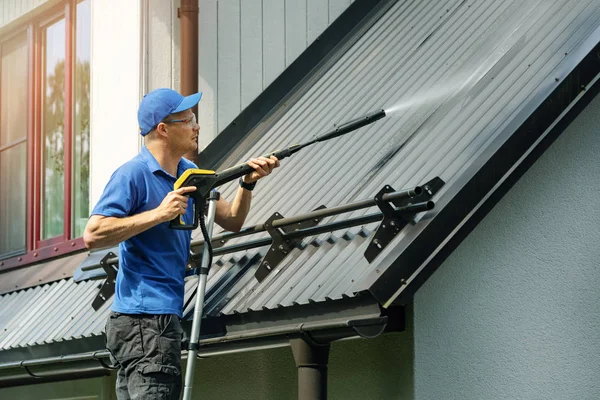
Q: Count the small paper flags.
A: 0